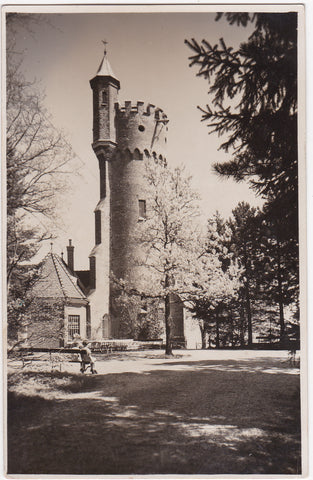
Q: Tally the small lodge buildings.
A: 1